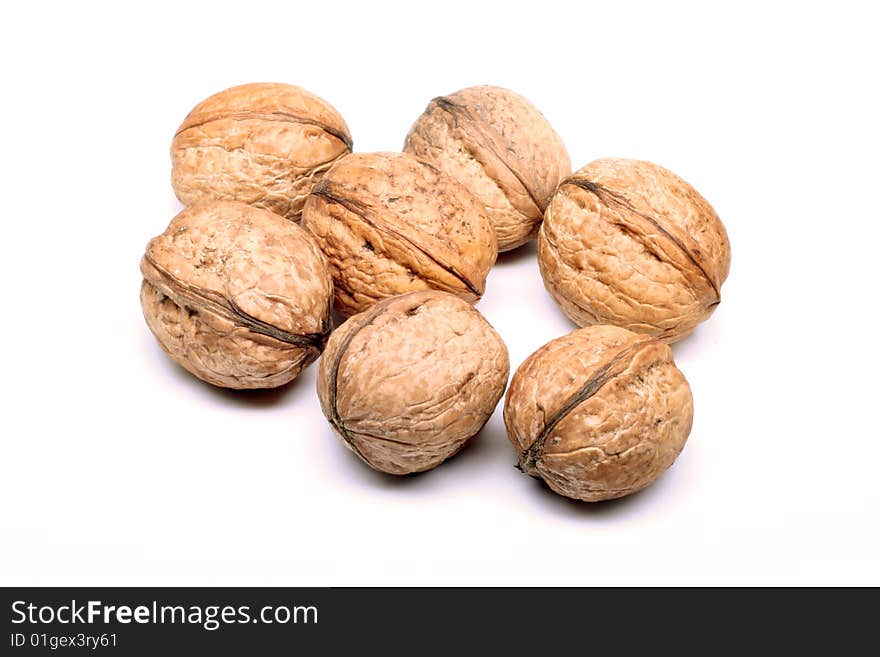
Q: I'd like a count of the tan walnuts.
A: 7